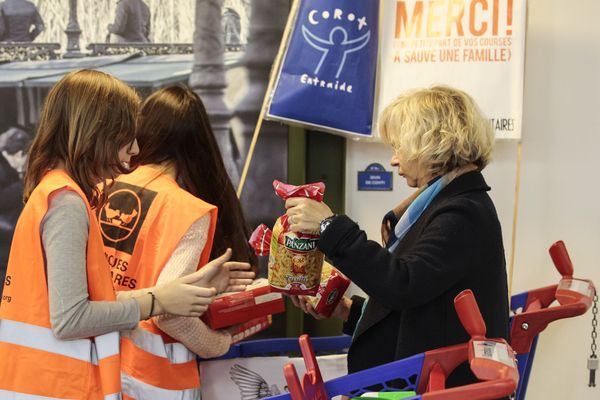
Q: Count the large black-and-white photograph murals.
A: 1